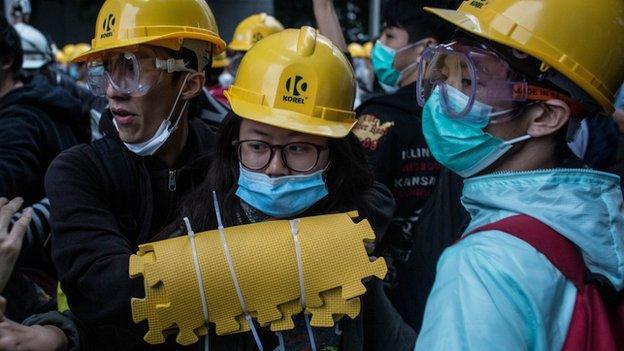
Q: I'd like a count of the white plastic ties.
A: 3